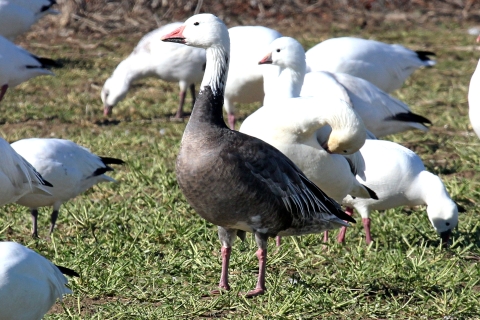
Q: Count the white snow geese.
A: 12